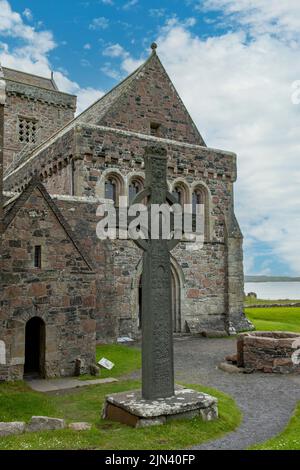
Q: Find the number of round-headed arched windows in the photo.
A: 4